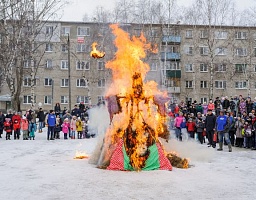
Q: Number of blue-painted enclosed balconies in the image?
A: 2